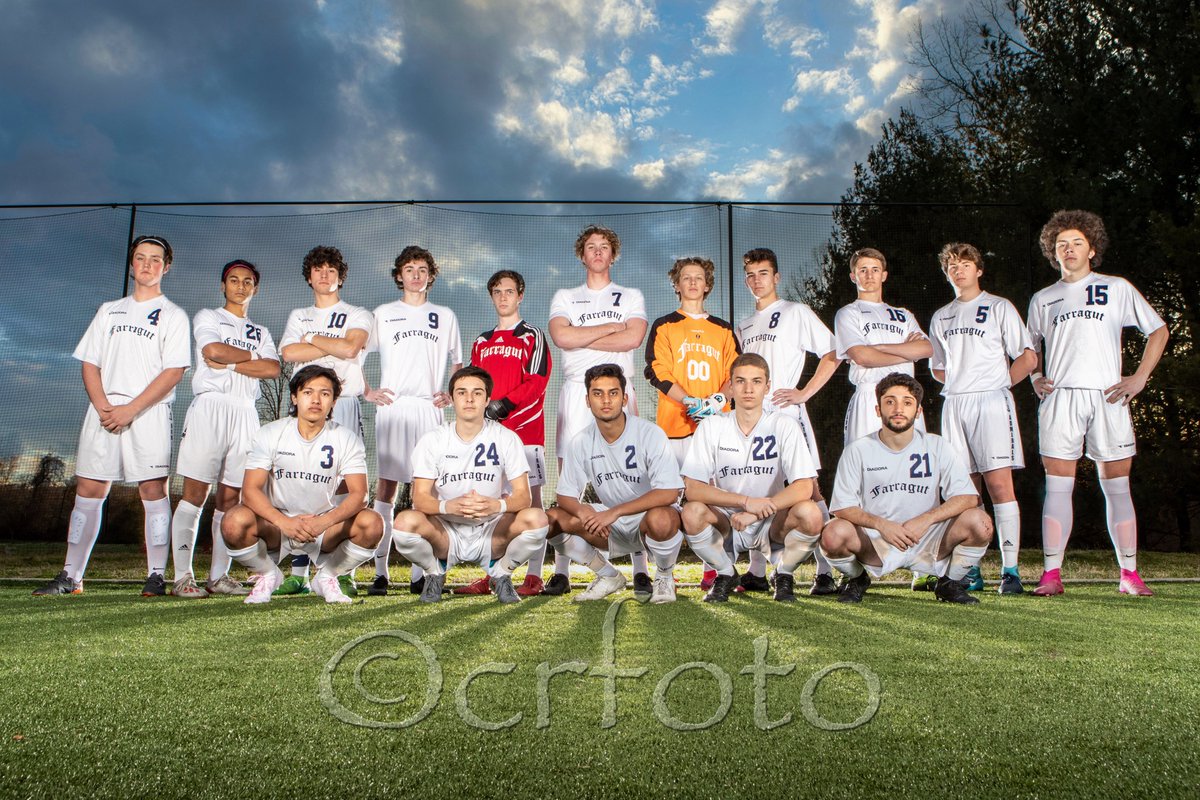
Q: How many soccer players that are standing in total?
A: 11